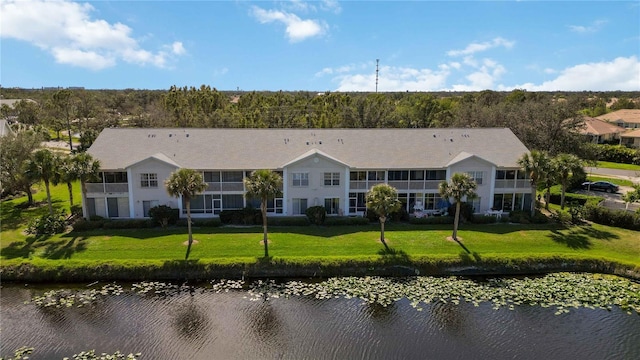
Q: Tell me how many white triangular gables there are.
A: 3